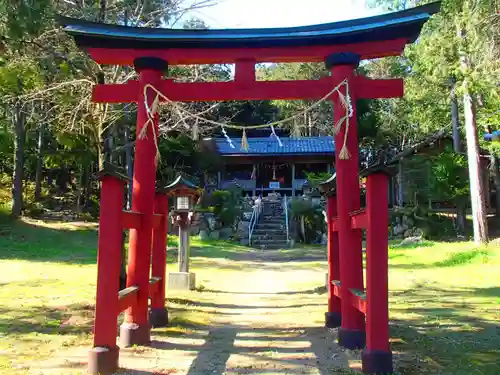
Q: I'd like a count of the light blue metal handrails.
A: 2